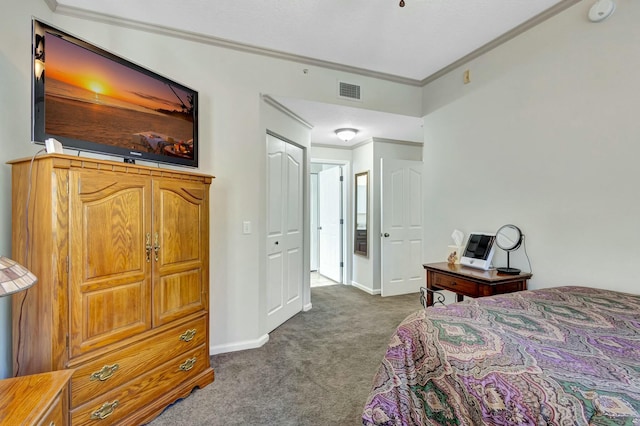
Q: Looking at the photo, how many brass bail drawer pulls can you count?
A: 4